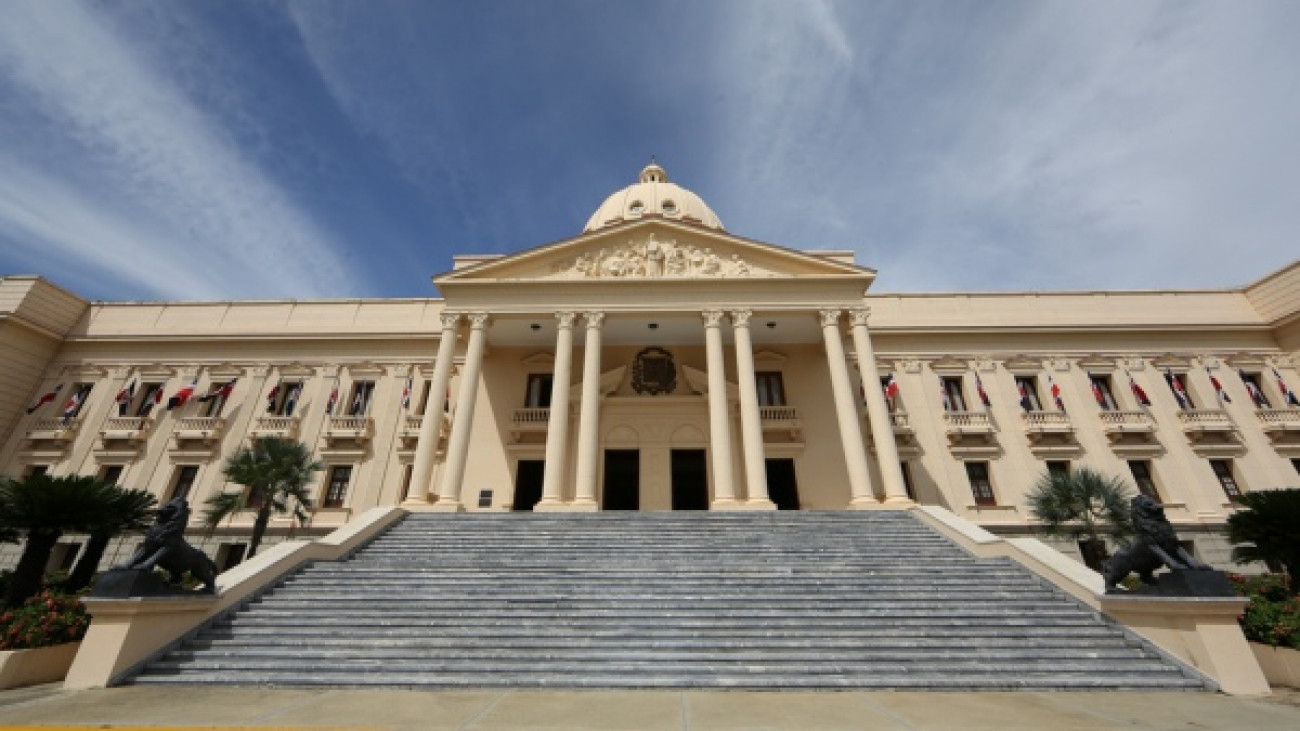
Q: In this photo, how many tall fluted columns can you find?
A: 8